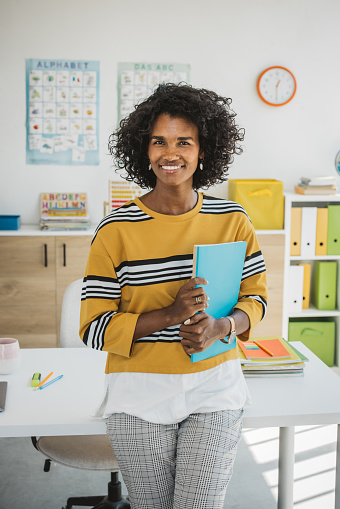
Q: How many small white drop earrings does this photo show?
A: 2